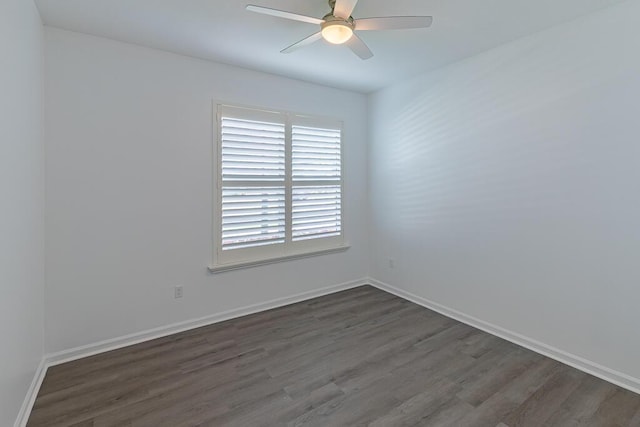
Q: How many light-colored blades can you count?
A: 5